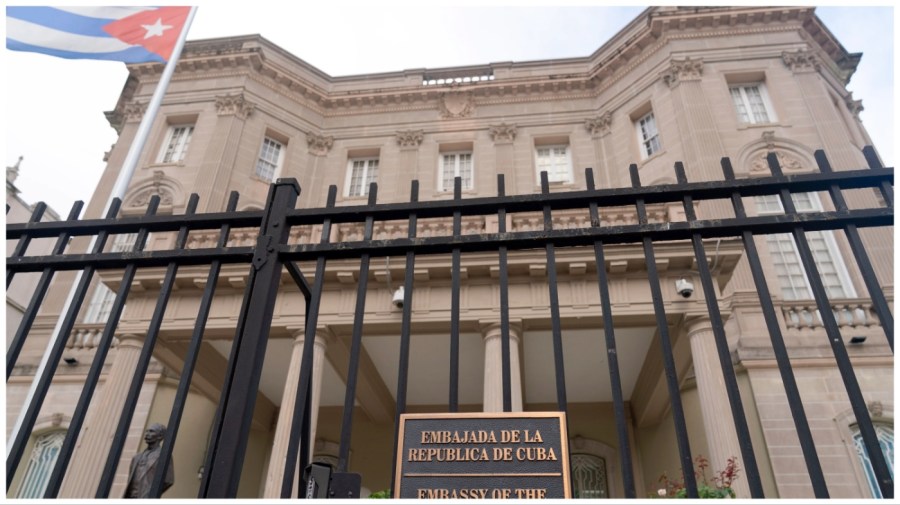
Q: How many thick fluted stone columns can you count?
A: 4